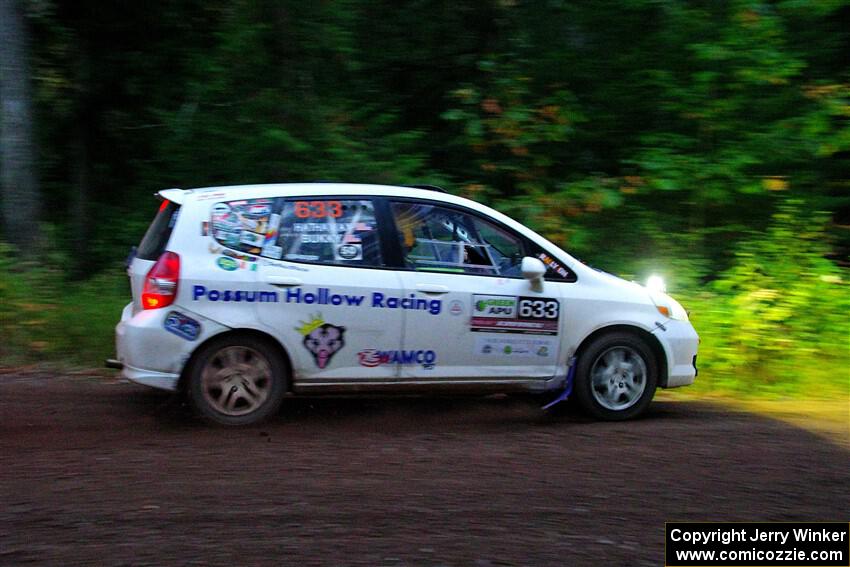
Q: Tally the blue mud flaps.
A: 1